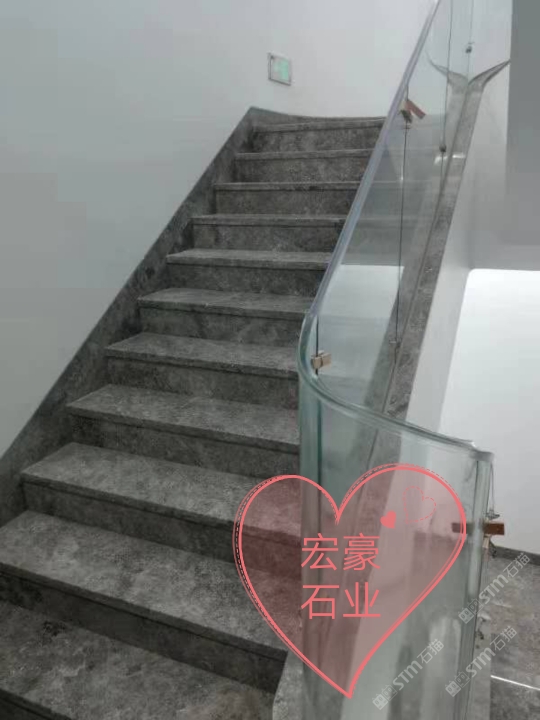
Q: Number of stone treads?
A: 11